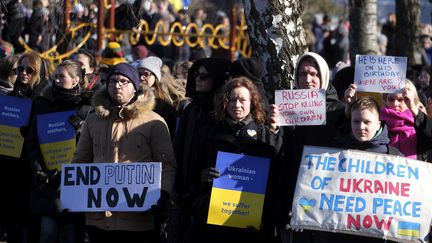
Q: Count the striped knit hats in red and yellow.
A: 1